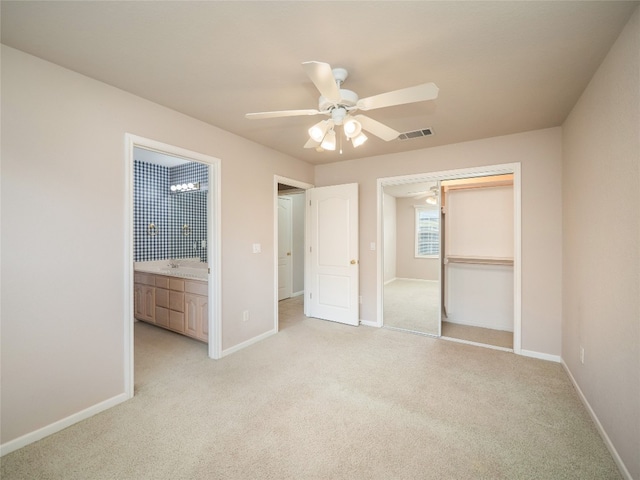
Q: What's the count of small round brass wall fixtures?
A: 2